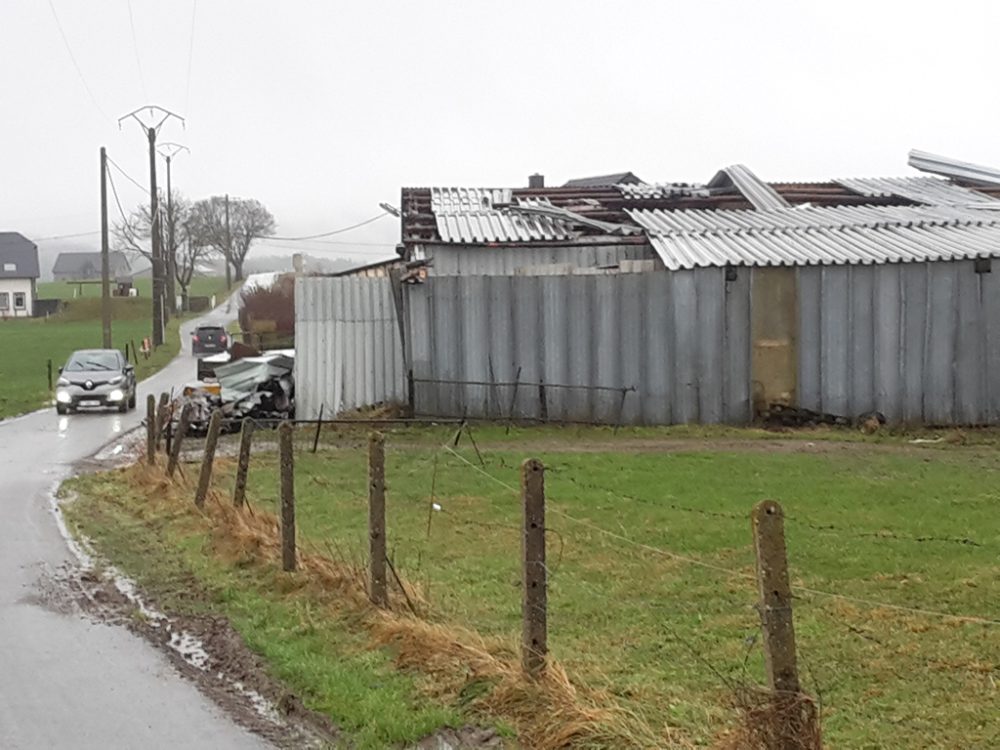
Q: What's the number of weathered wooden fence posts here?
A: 9